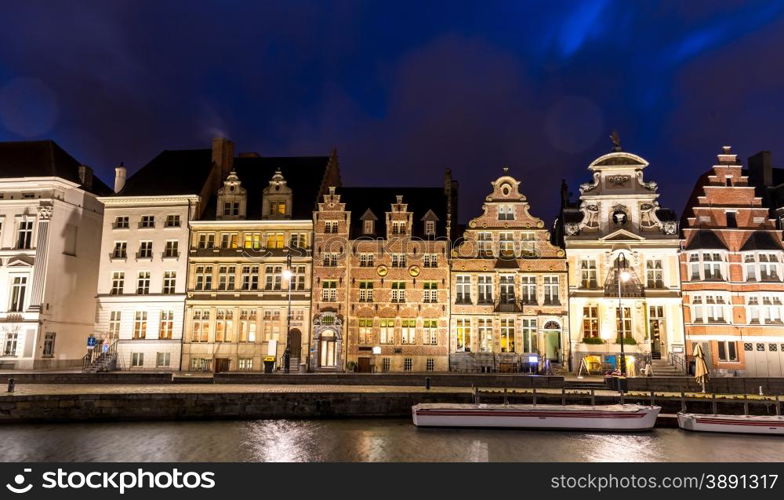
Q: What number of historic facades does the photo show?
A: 7